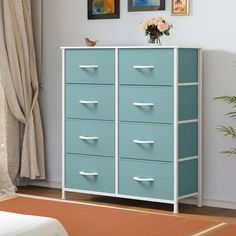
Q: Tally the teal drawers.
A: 8